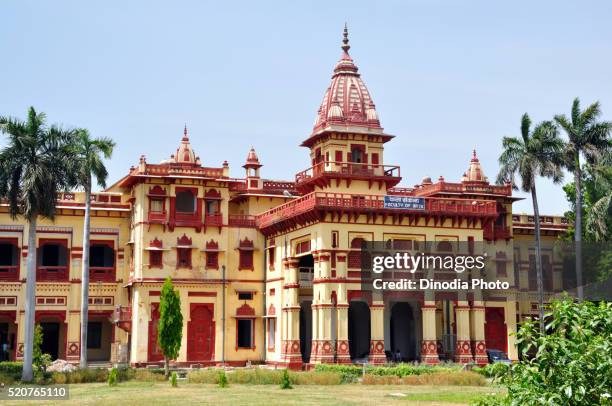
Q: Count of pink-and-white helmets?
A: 0